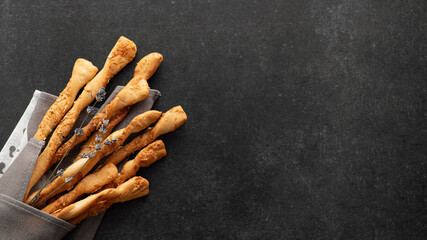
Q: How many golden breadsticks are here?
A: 9